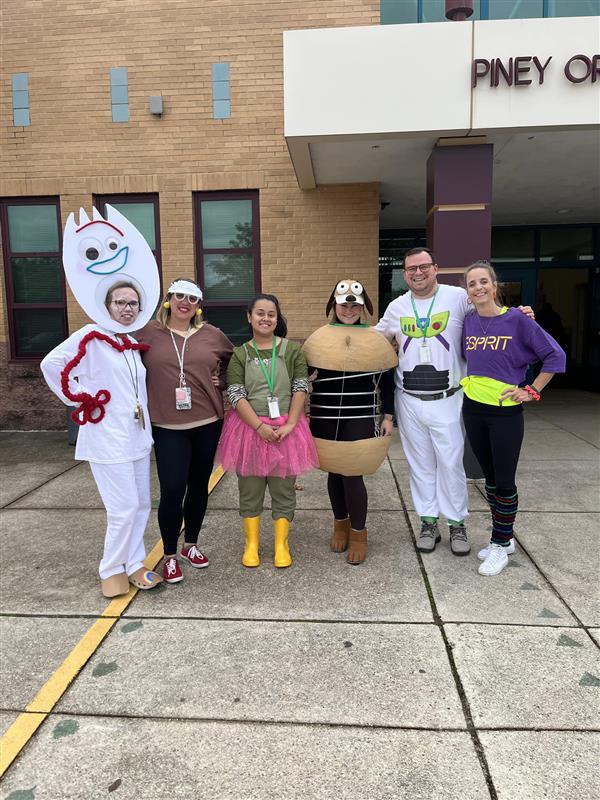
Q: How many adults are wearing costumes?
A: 6